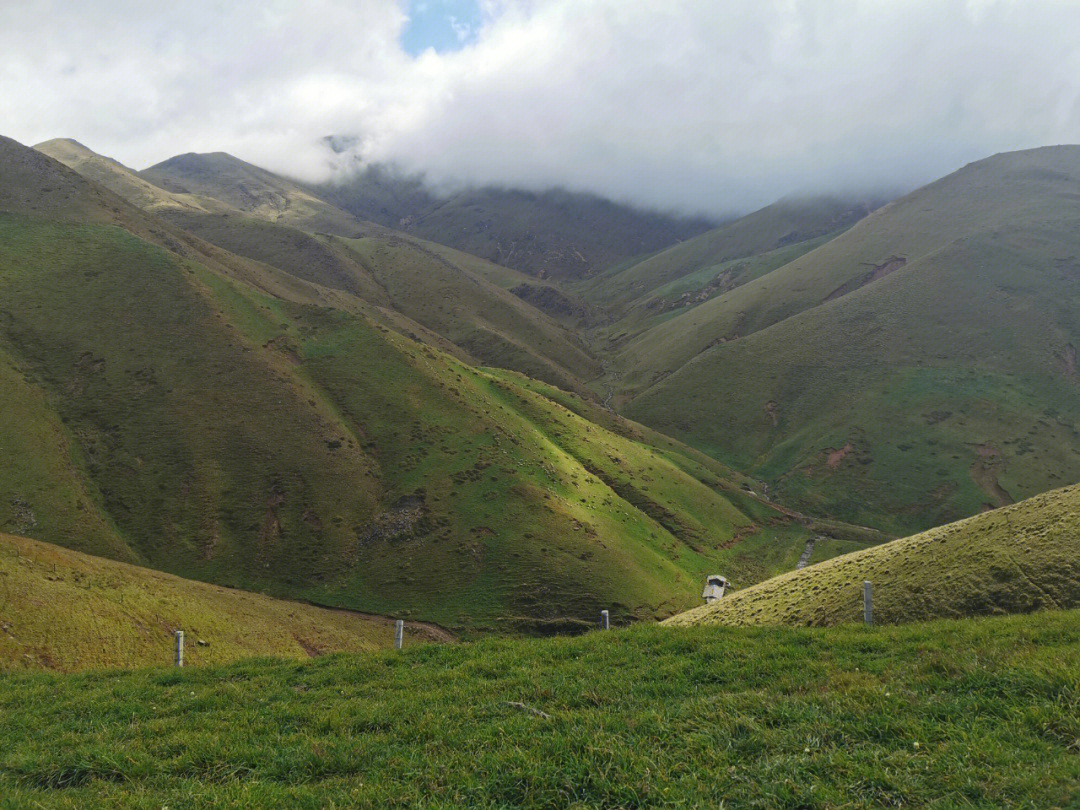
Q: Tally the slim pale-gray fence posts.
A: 4